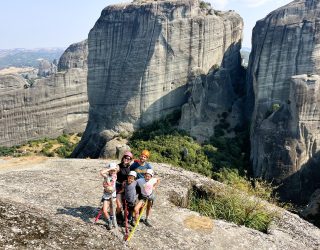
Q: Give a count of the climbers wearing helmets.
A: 5